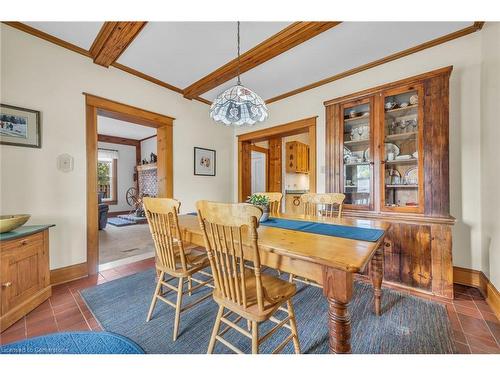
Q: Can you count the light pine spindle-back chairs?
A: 4